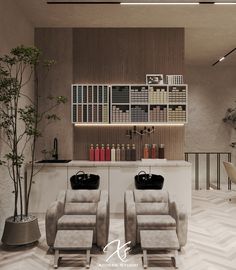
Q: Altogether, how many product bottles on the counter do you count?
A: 12